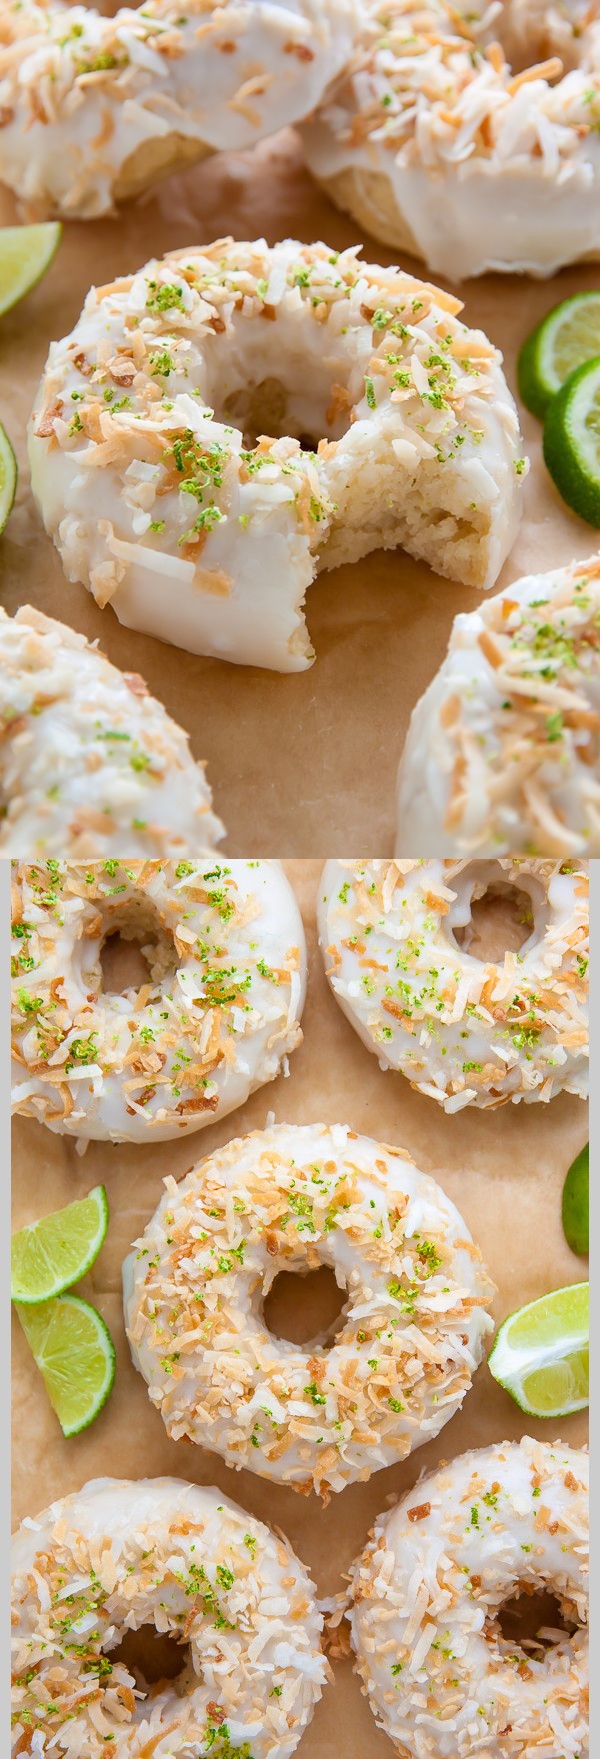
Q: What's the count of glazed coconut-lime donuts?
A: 10